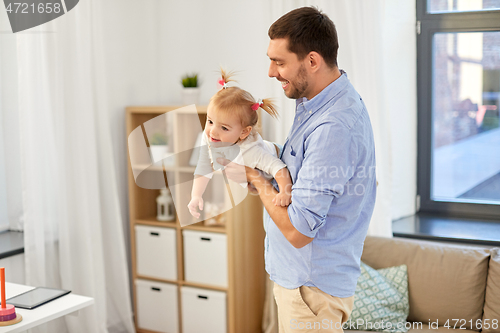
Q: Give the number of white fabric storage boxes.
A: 4